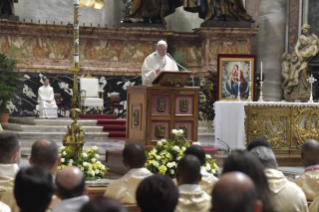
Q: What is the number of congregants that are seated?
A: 14